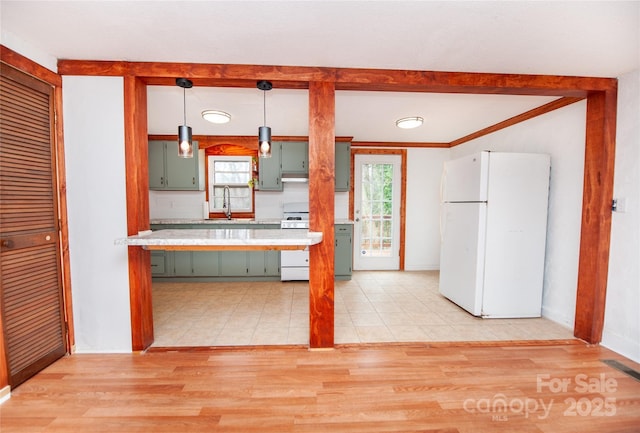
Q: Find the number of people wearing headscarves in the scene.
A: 0